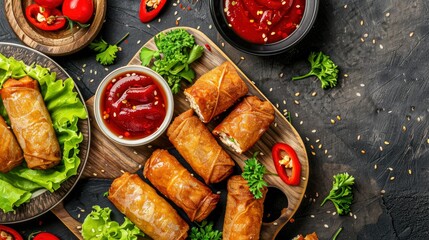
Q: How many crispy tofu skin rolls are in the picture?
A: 8